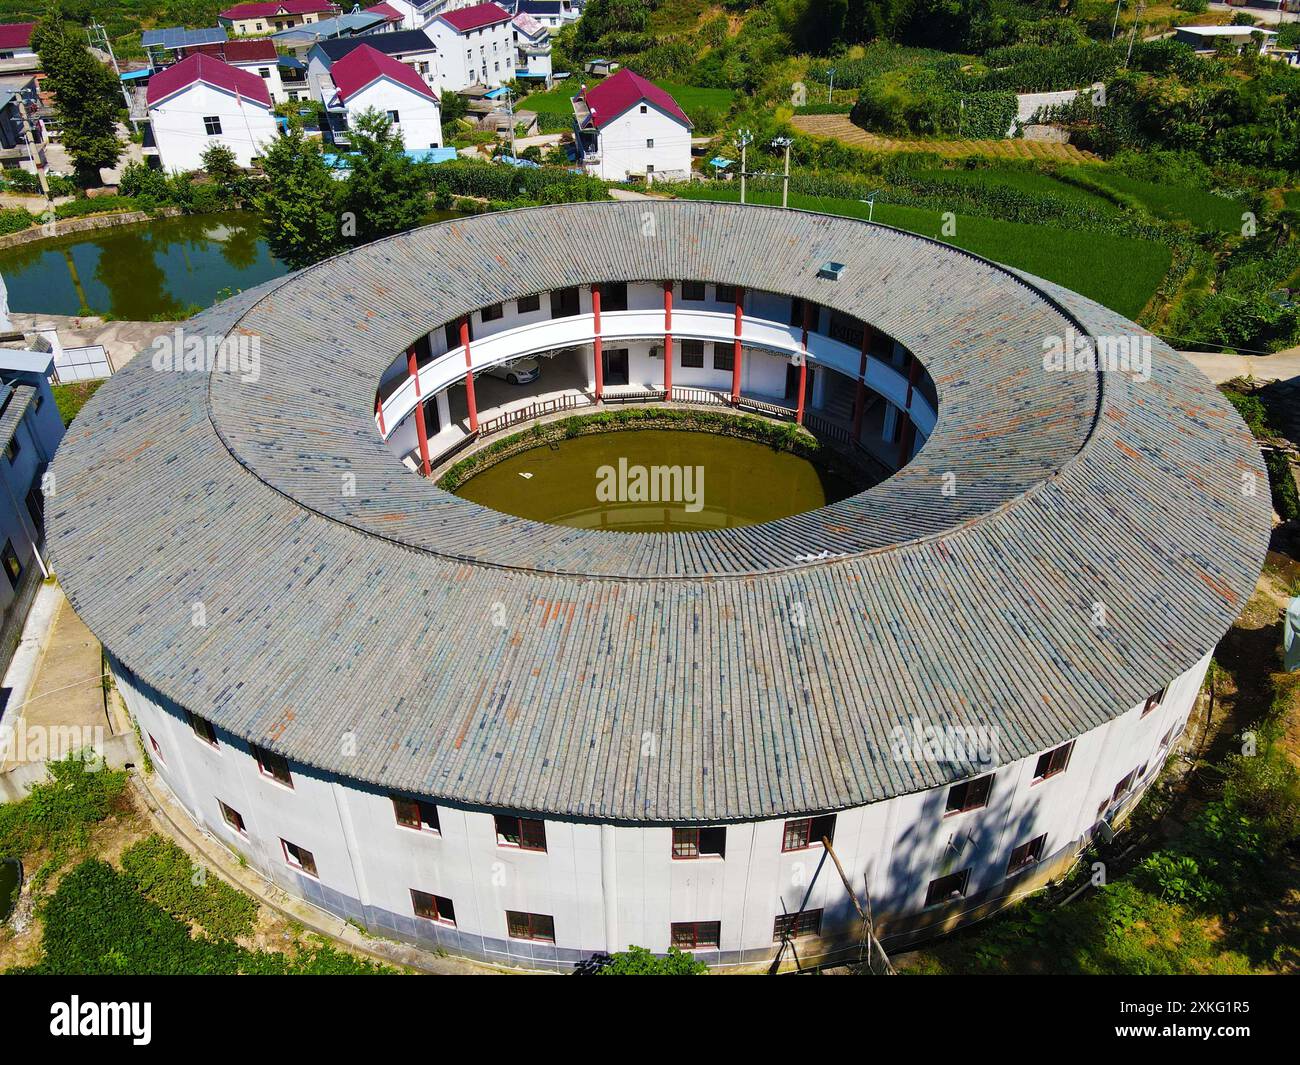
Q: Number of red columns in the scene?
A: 9